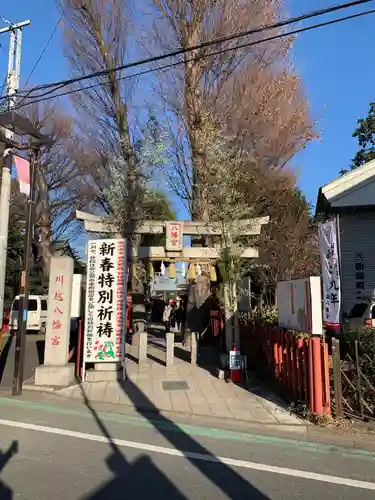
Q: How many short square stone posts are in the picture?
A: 3